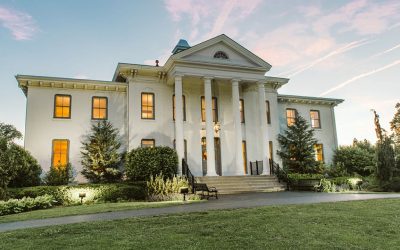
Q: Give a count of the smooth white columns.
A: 4